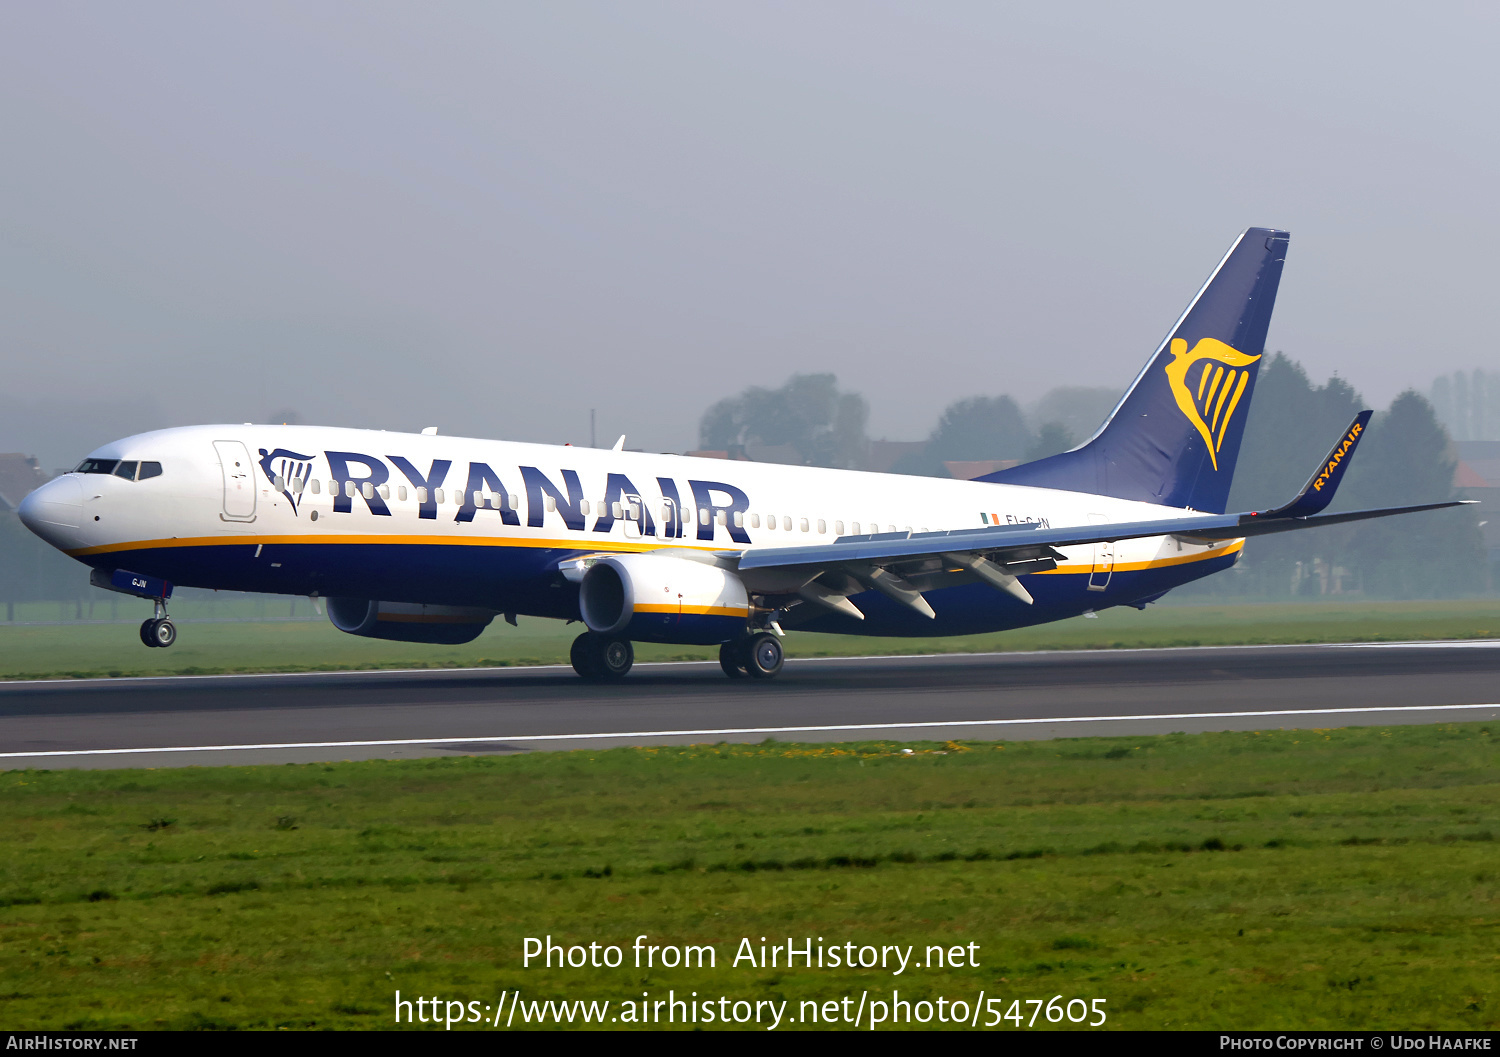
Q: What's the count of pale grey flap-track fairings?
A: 3